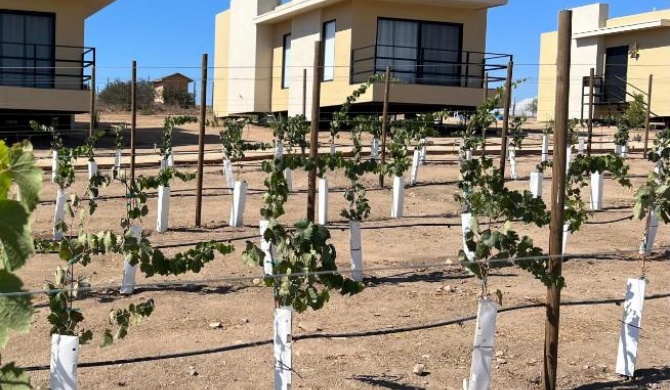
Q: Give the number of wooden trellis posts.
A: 11